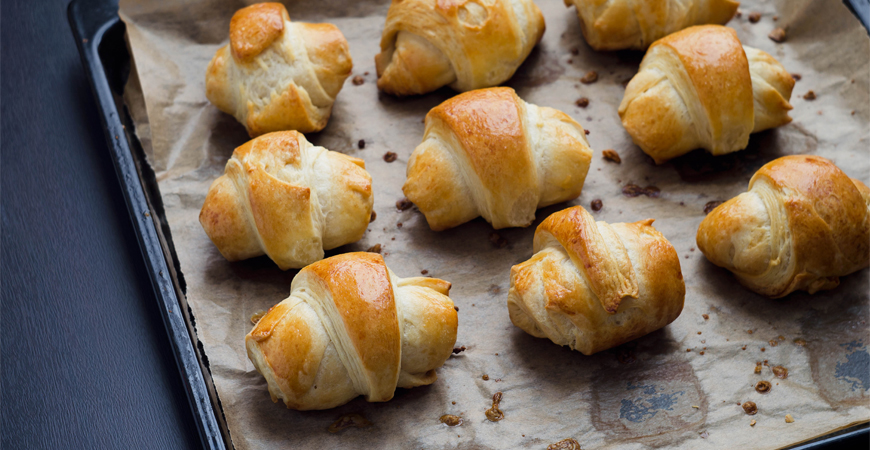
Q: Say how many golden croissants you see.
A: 9